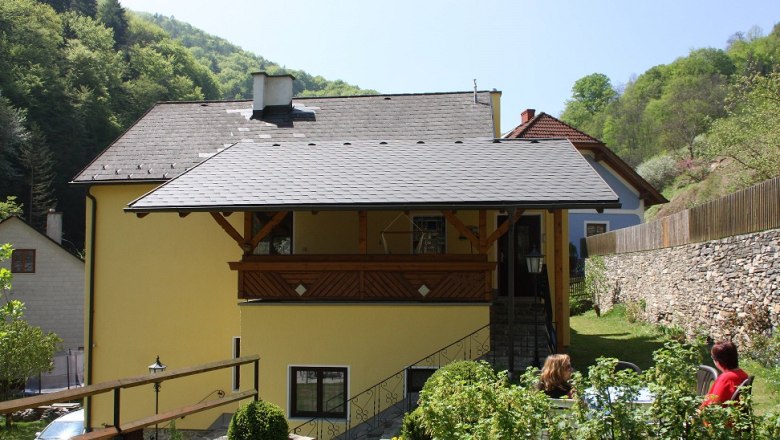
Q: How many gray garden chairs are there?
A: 3